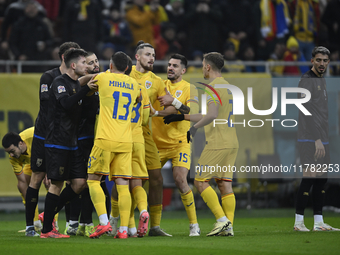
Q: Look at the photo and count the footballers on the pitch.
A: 10